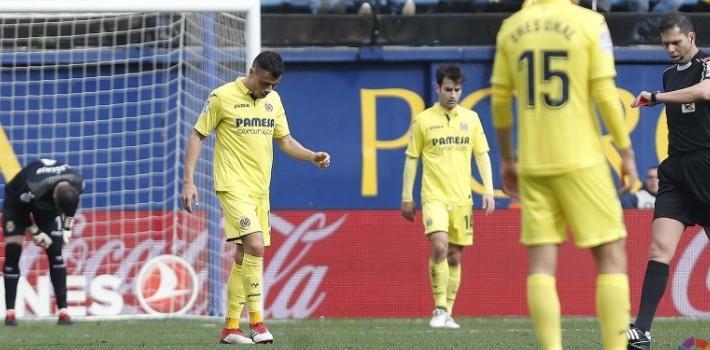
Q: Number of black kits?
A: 2